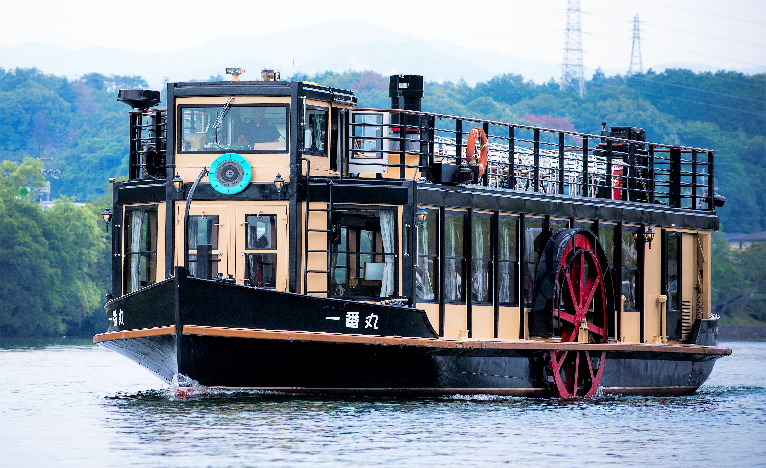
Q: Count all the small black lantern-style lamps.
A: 5